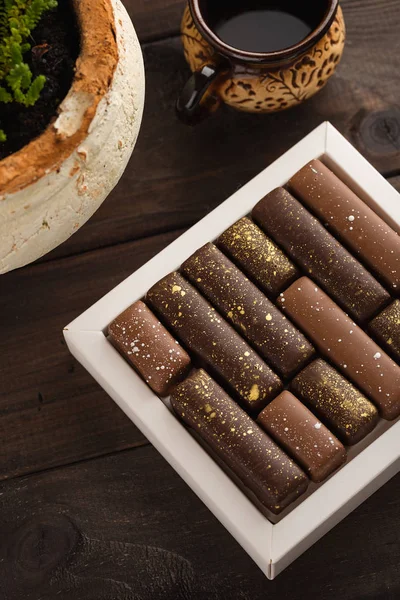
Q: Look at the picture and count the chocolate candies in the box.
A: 11